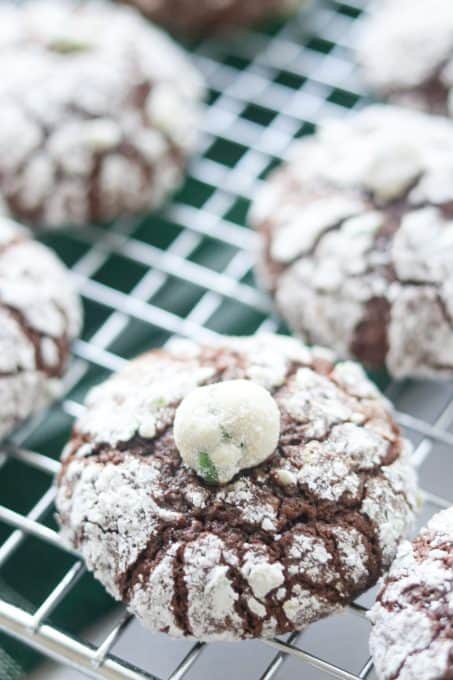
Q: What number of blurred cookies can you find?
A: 5